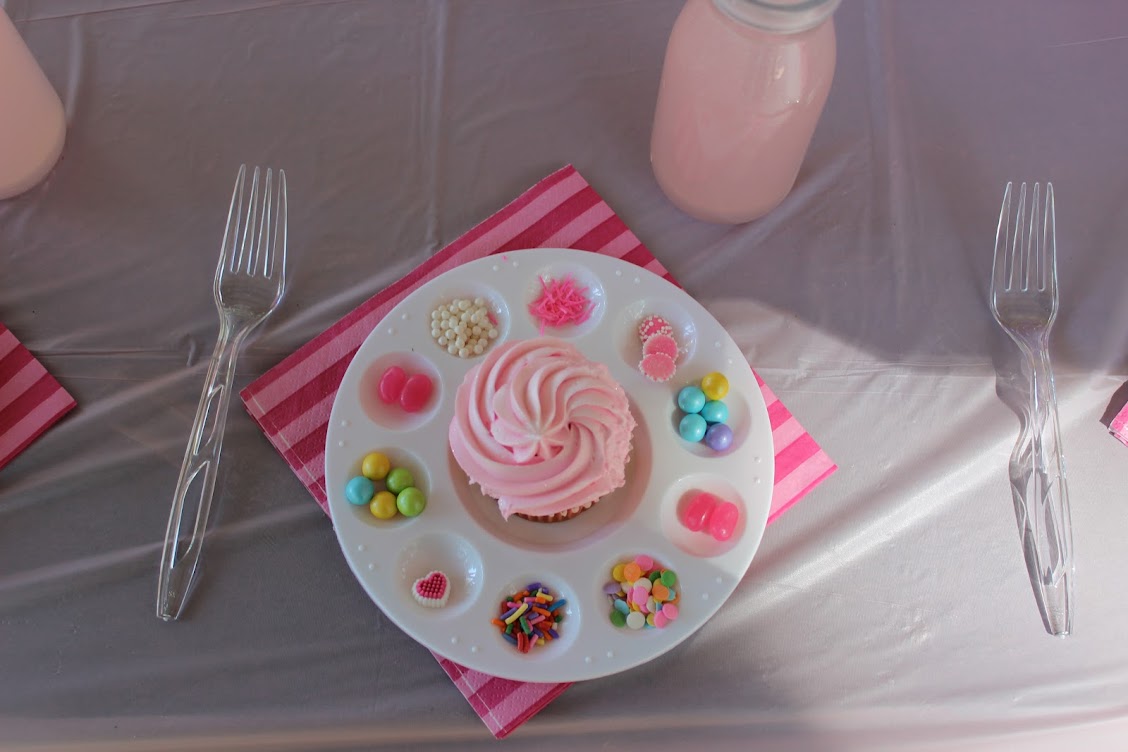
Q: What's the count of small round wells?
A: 10